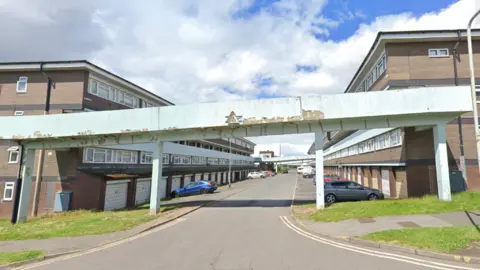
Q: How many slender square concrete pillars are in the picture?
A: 4